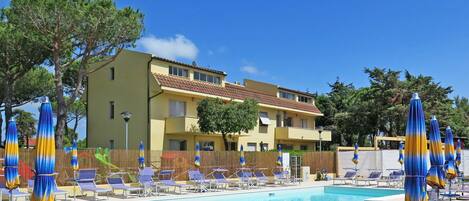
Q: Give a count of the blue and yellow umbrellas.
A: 13